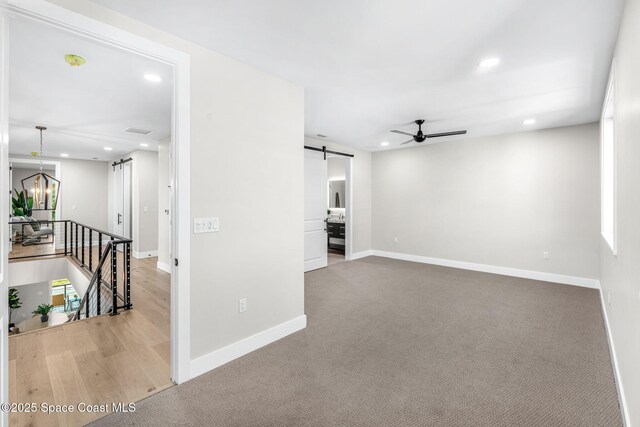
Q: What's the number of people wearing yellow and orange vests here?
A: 0